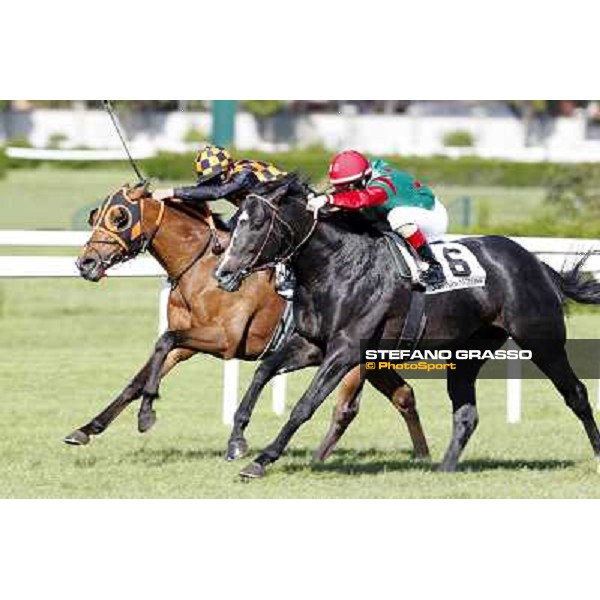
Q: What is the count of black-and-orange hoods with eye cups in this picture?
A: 1